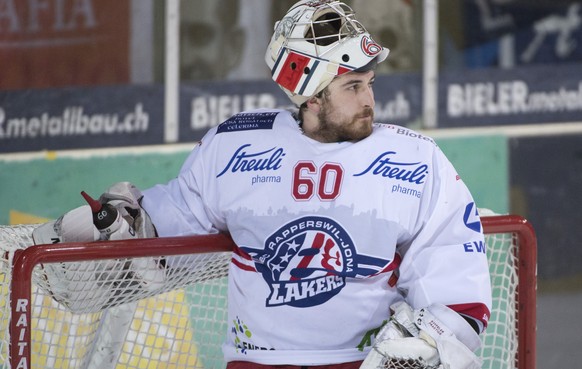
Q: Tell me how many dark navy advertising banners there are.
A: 3